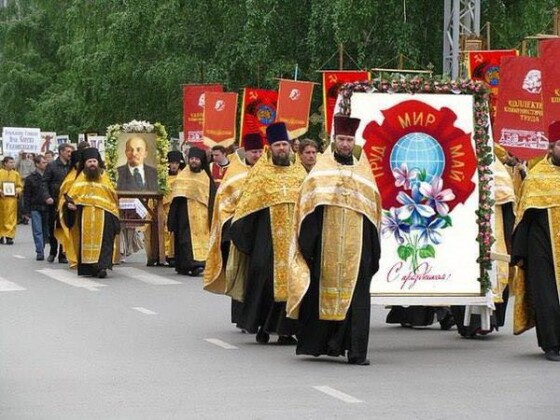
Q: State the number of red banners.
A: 8